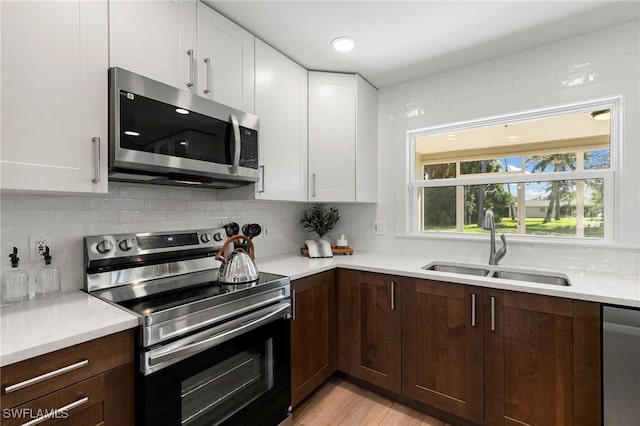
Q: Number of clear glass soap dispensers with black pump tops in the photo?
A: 2